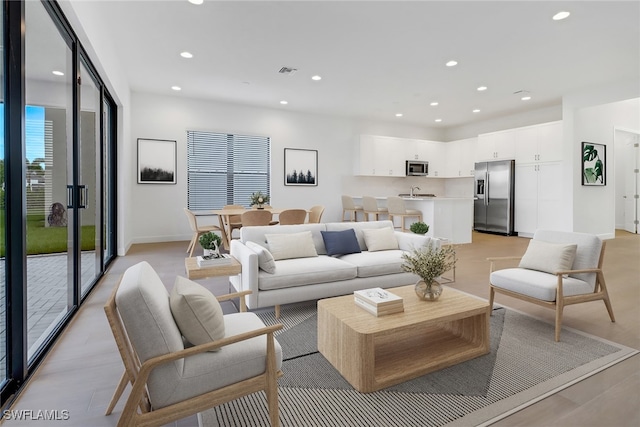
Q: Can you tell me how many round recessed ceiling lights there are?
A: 13